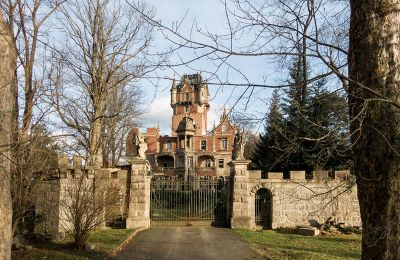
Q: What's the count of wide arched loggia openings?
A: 2